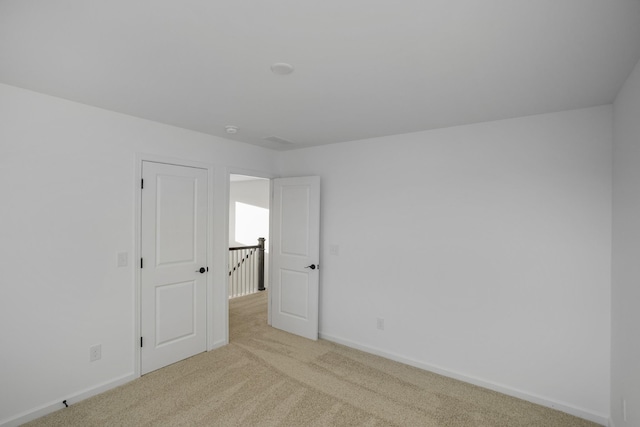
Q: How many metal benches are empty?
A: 0